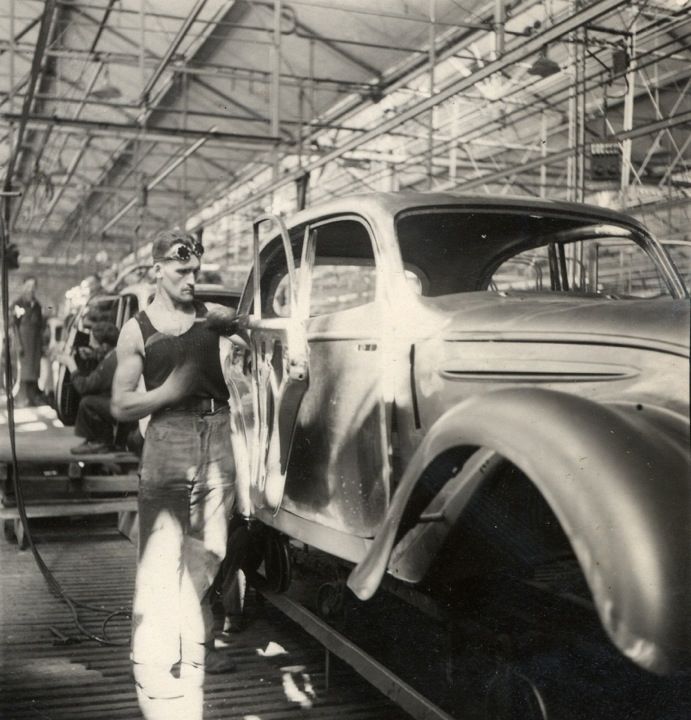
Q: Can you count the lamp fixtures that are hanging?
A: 2